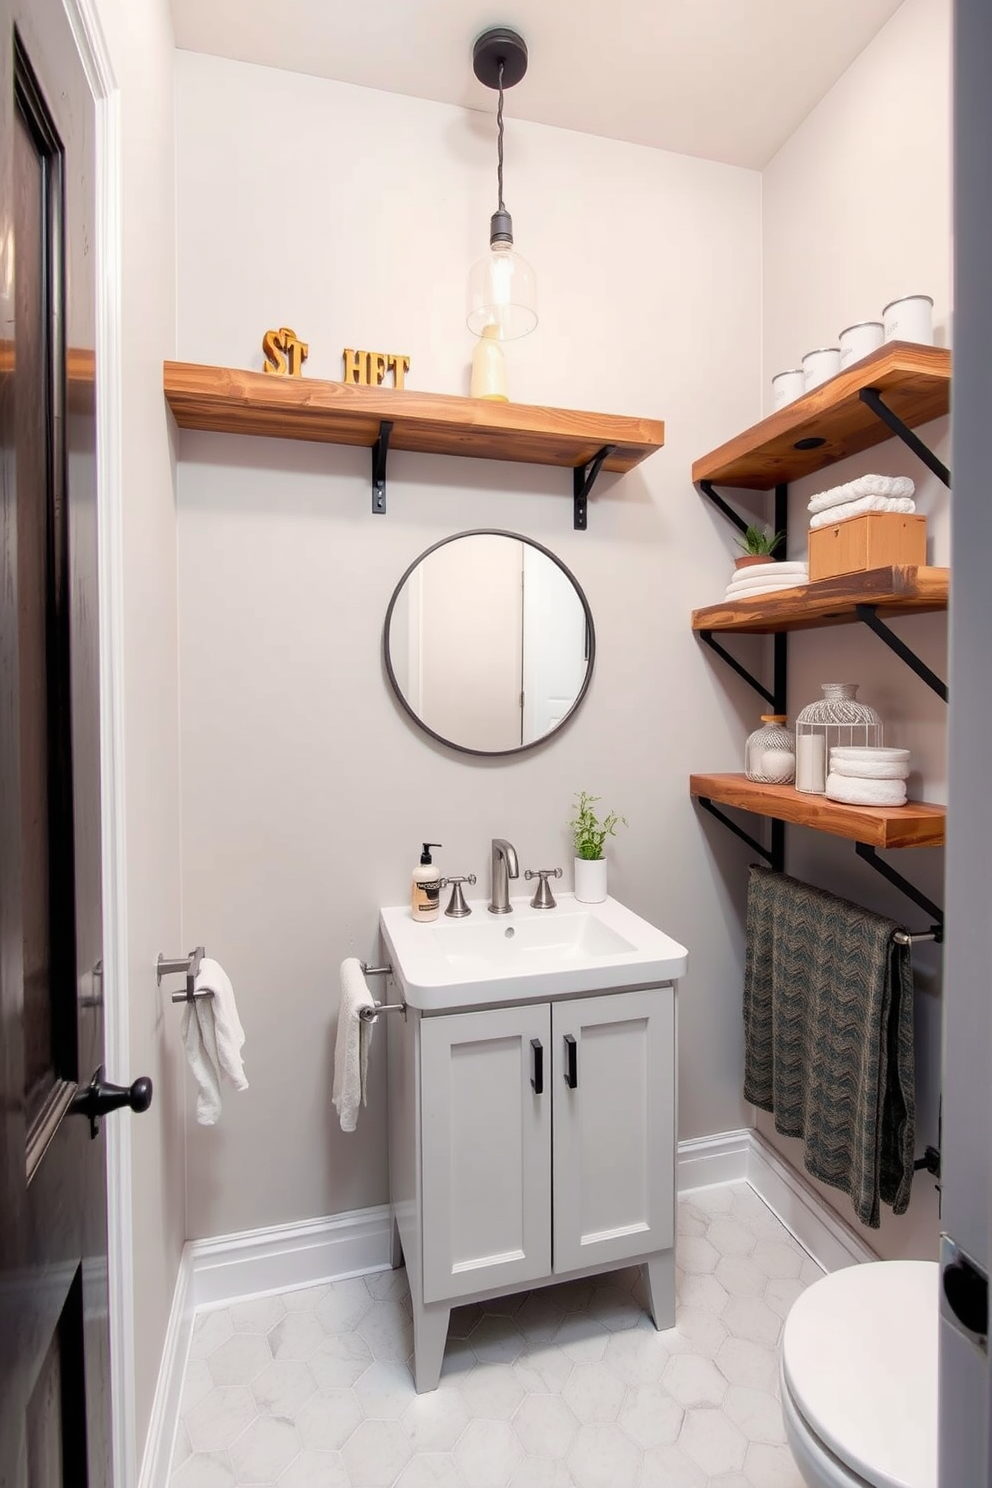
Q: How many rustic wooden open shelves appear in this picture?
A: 4